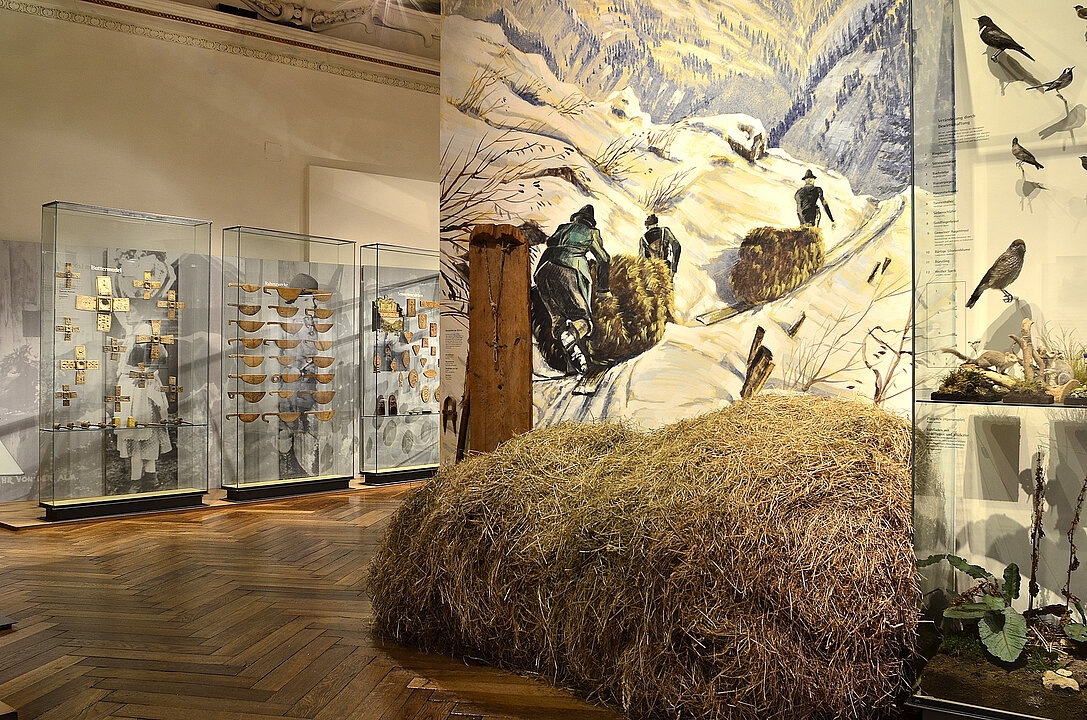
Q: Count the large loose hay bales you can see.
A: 1